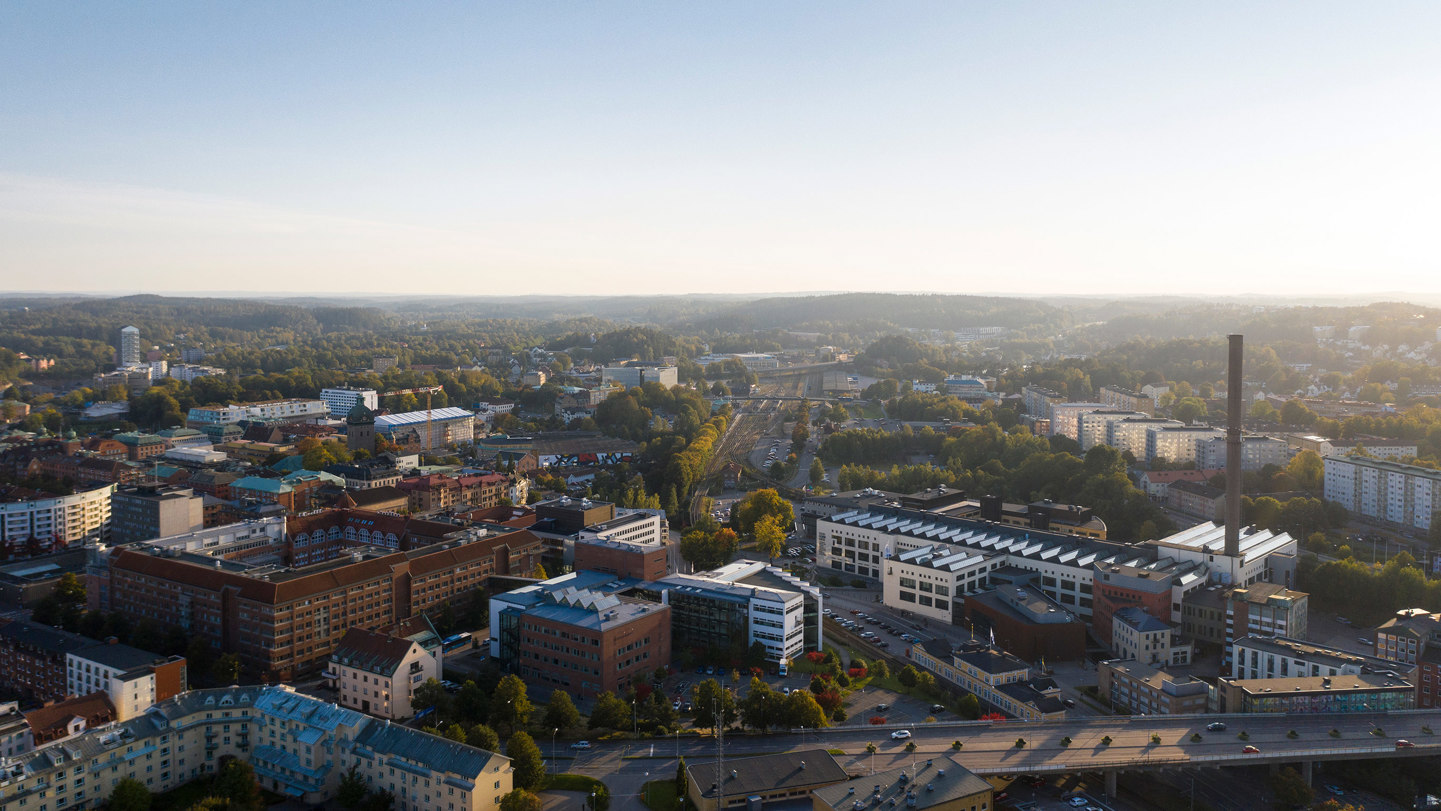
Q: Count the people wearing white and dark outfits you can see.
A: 0